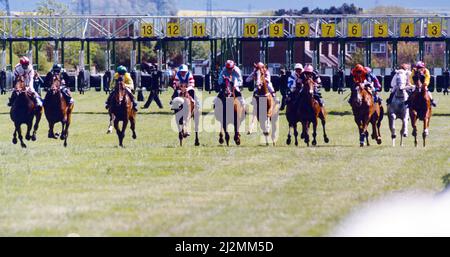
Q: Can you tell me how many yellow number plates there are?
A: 11